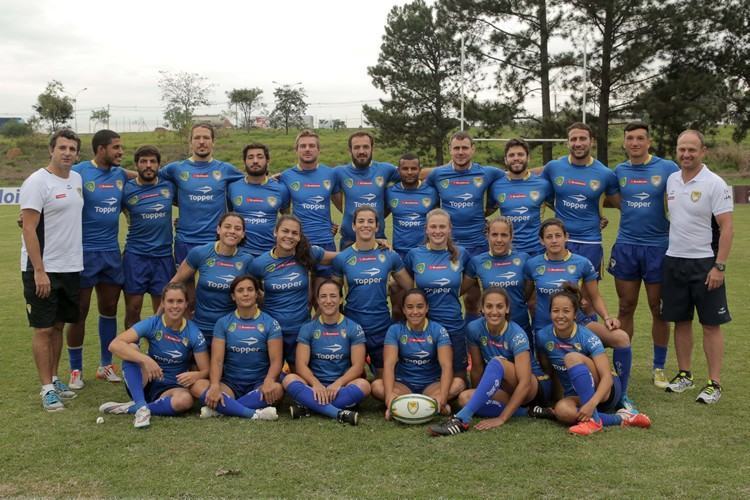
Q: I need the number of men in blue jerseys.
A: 11